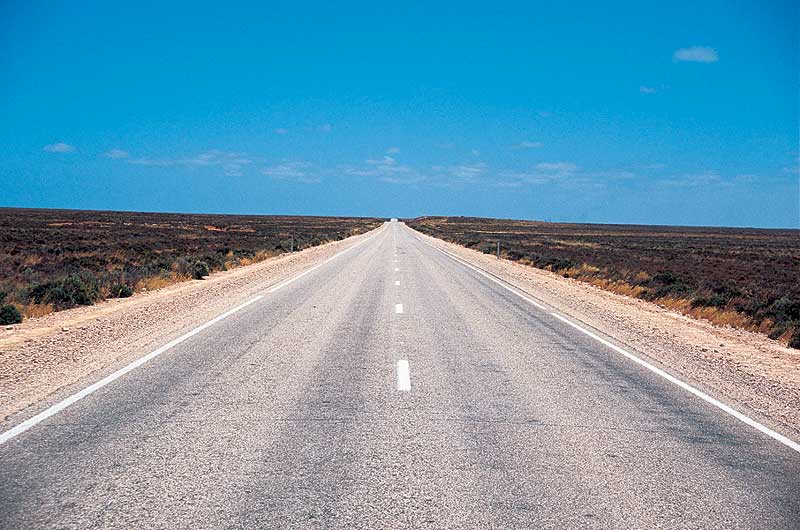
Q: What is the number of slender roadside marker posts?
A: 2